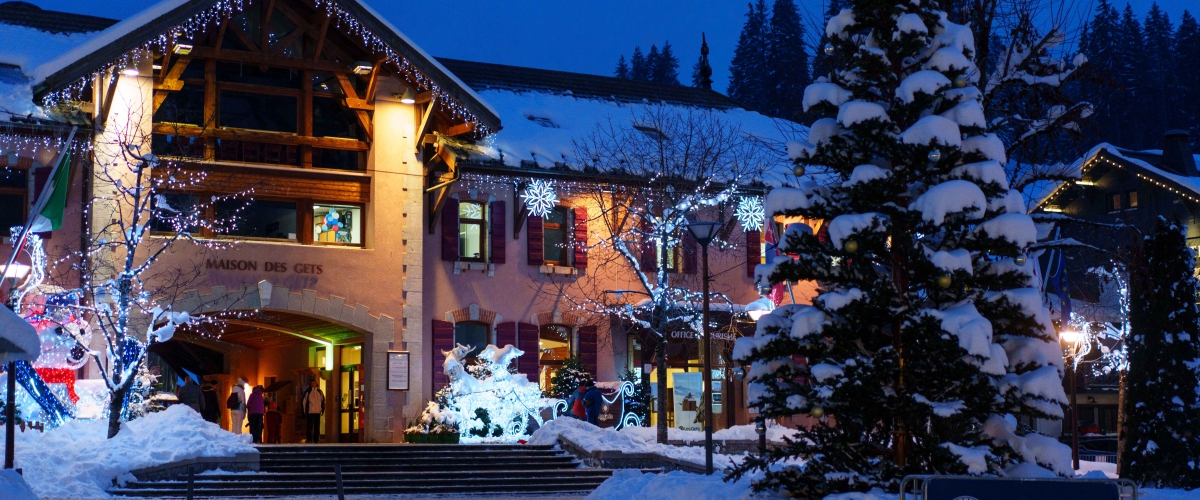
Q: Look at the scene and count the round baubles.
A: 11